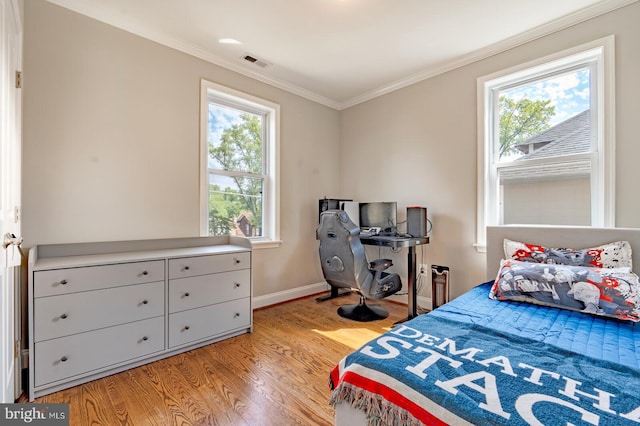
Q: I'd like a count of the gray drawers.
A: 6